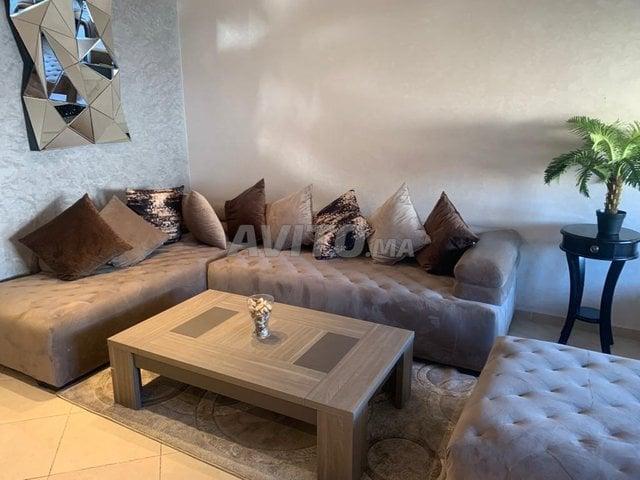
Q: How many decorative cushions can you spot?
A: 9